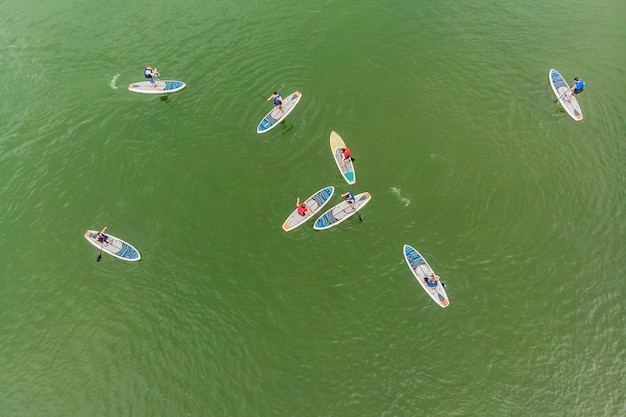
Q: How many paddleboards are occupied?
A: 8